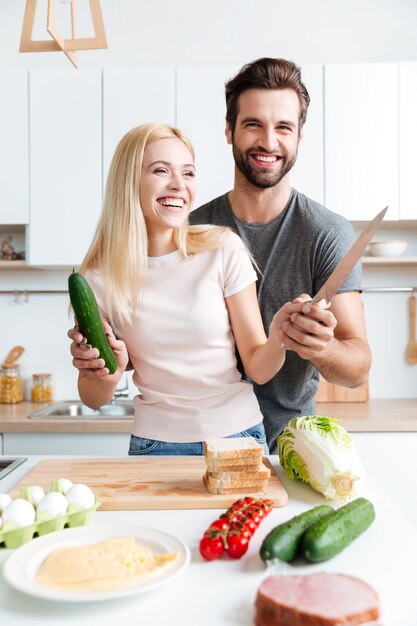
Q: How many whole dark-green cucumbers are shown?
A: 3